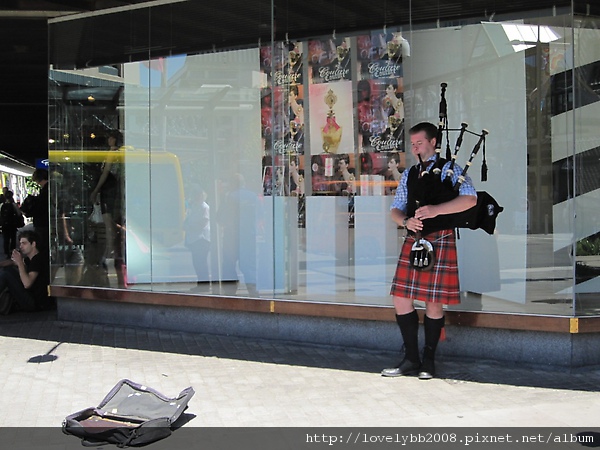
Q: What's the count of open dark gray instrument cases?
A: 1